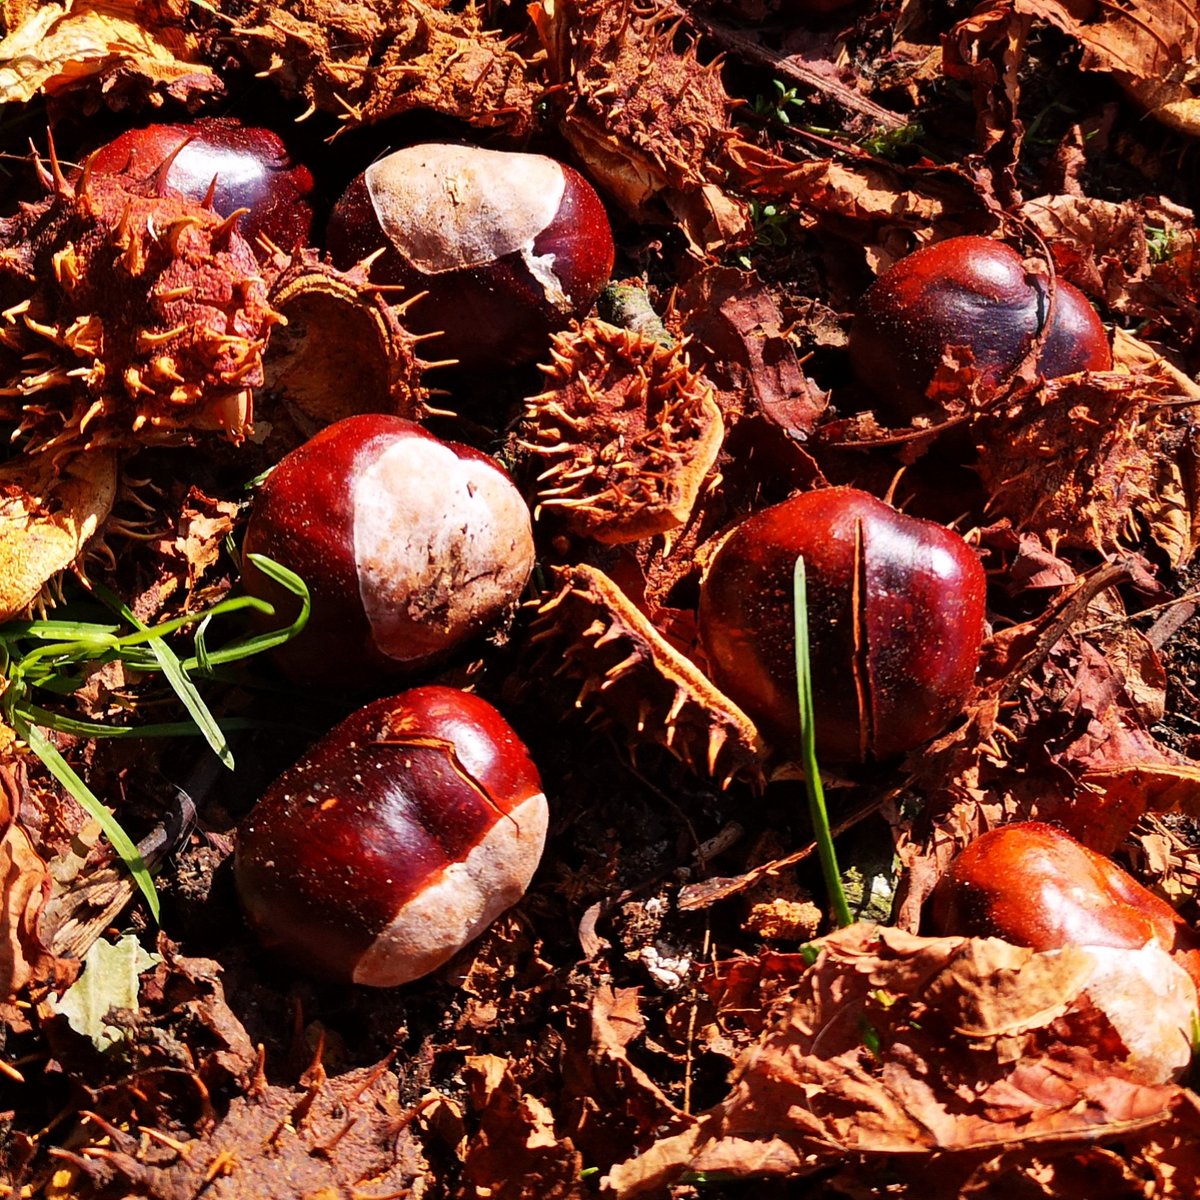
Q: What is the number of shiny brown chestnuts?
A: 7